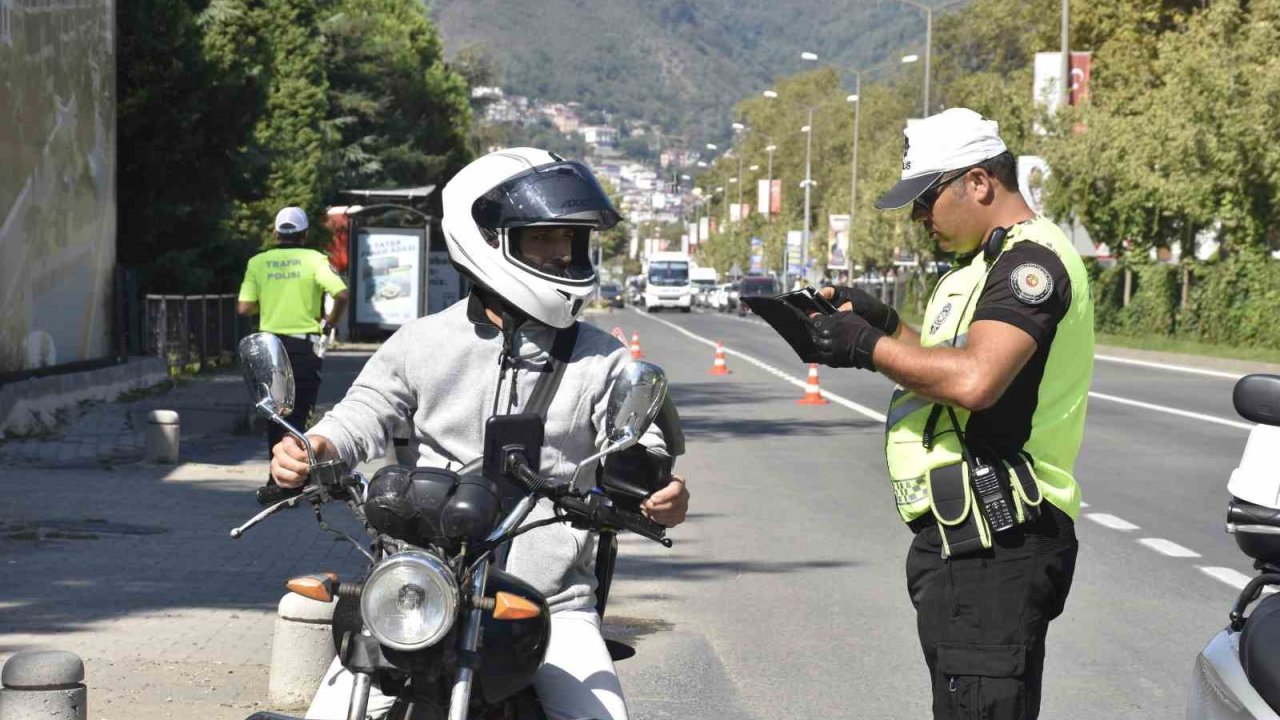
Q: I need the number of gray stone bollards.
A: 3